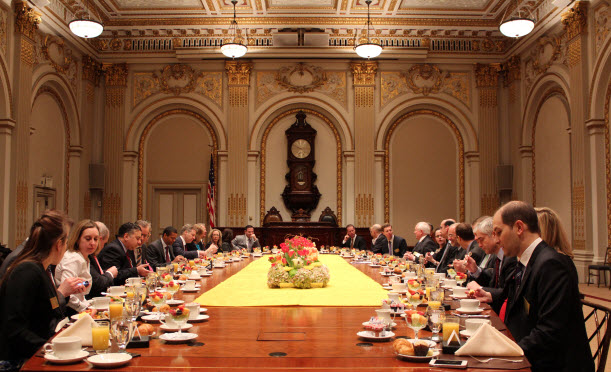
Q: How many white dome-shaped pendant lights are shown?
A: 4